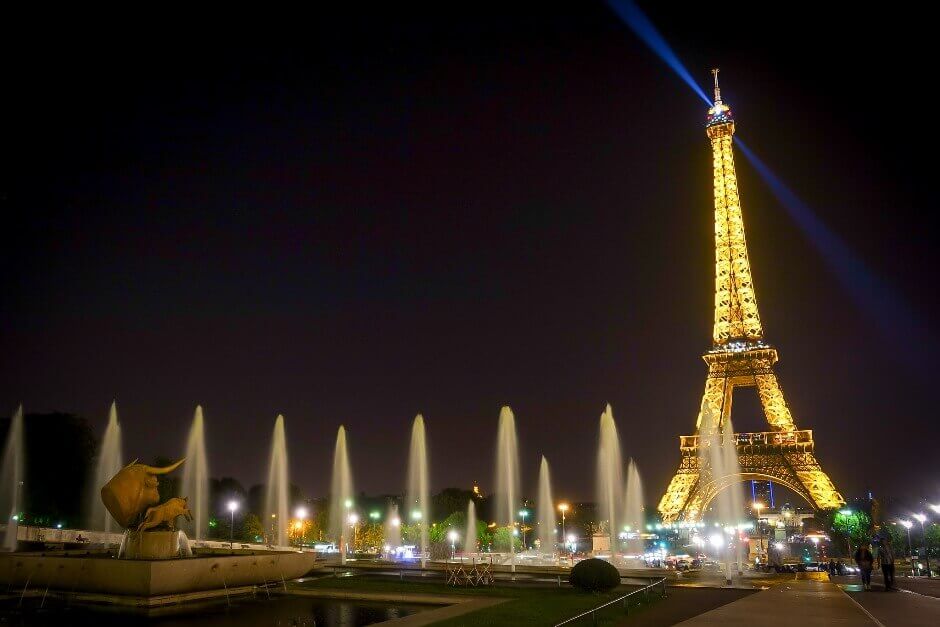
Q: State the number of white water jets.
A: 14